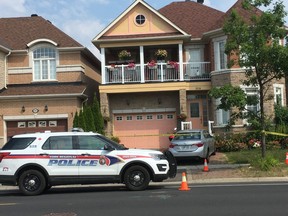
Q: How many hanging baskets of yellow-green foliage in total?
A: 2